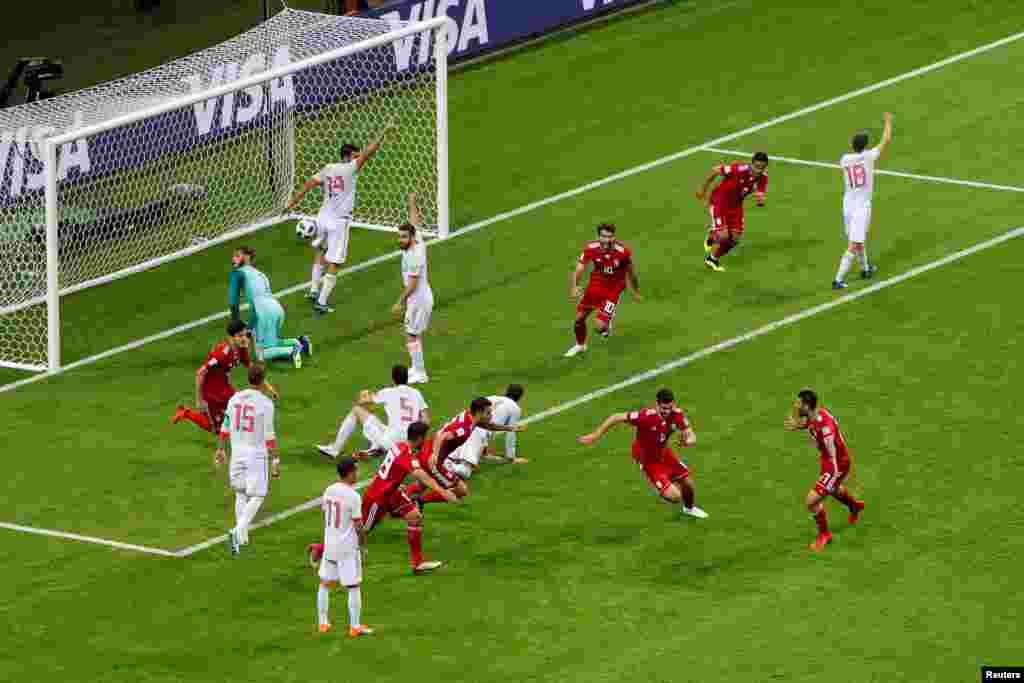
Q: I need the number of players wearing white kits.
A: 7